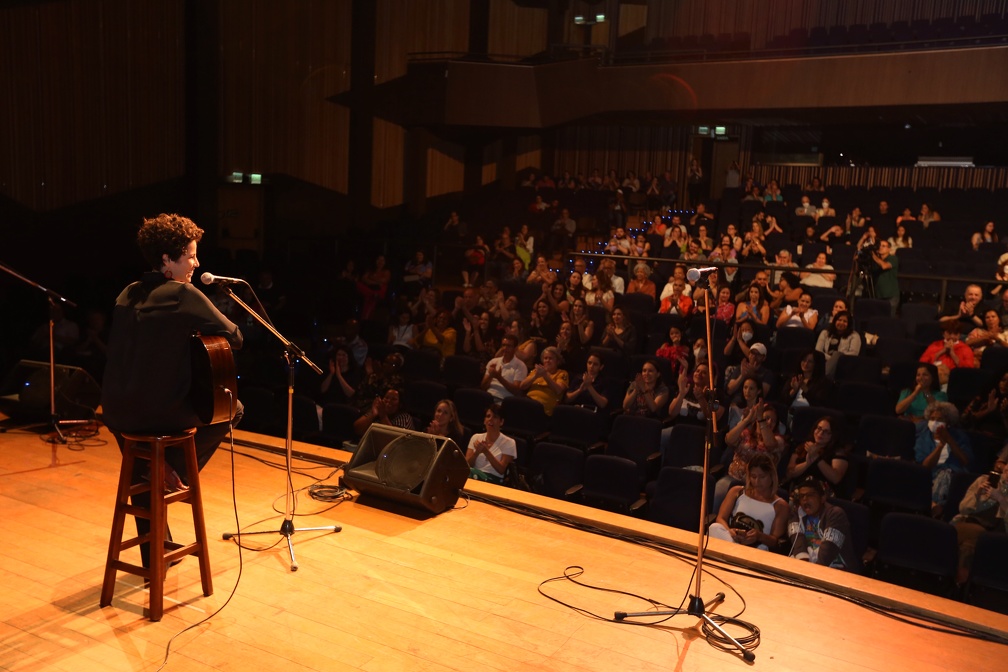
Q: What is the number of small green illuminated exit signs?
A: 6